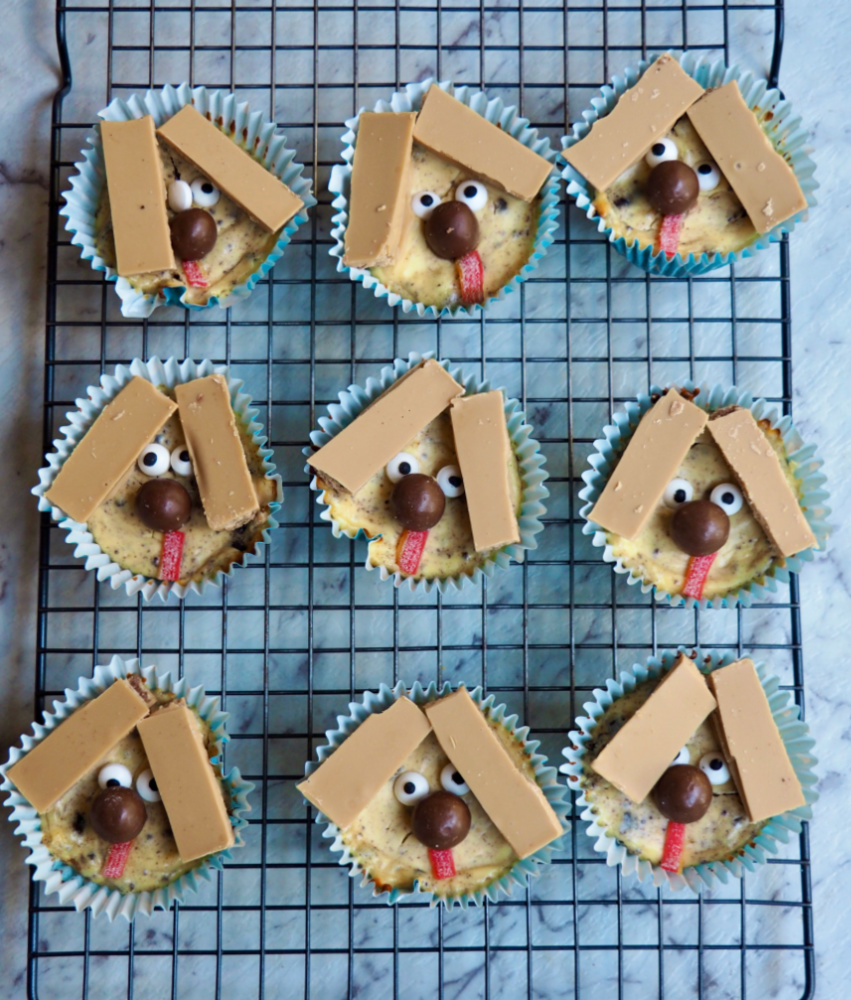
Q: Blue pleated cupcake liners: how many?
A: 9